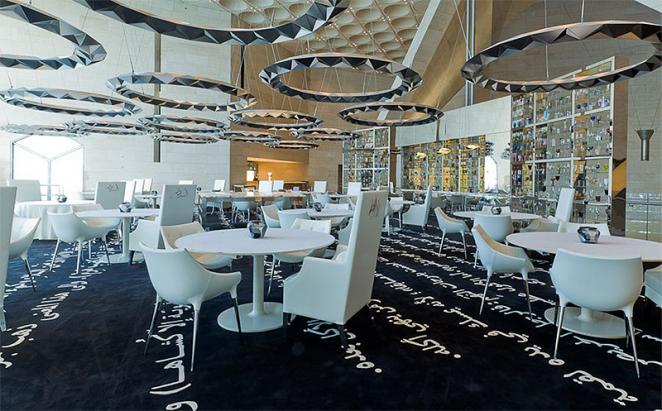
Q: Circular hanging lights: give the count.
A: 15